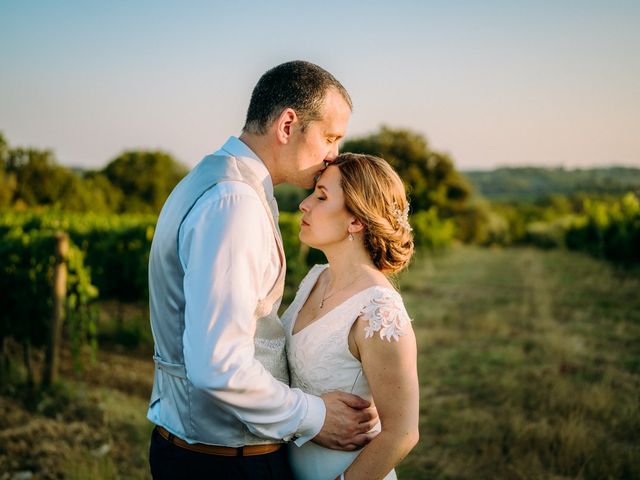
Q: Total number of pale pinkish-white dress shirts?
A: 1